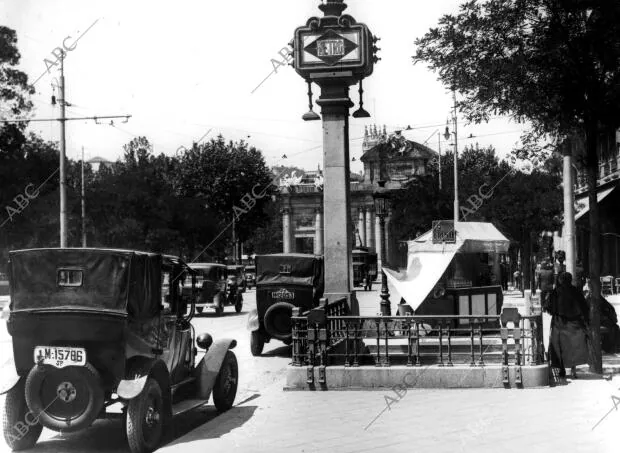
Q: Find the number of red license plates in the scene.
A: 0